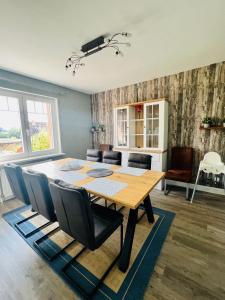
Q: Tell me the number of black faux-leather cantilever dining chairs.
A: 6